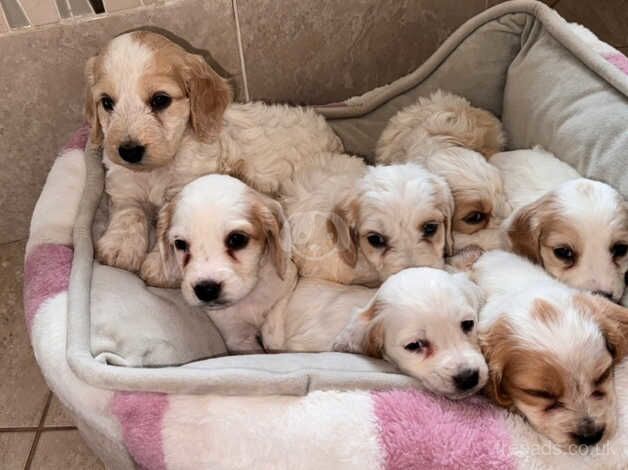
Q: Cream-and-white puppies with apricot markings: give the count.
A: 7